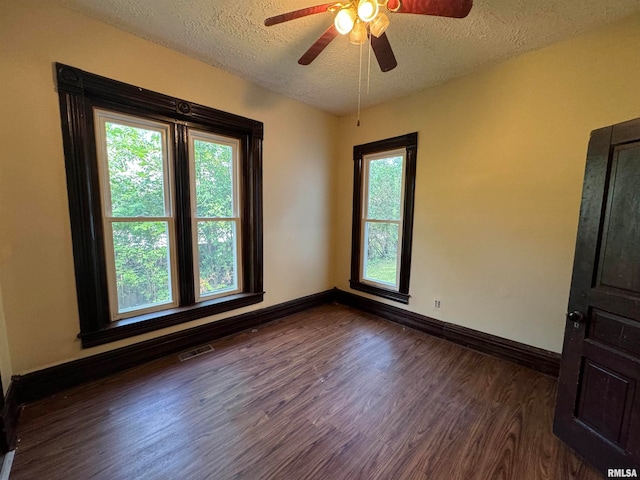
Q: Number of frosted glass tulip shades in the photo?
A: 4